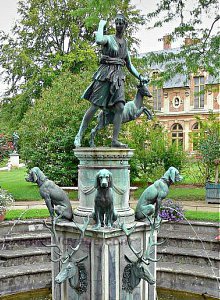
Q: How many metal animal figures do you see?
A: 6